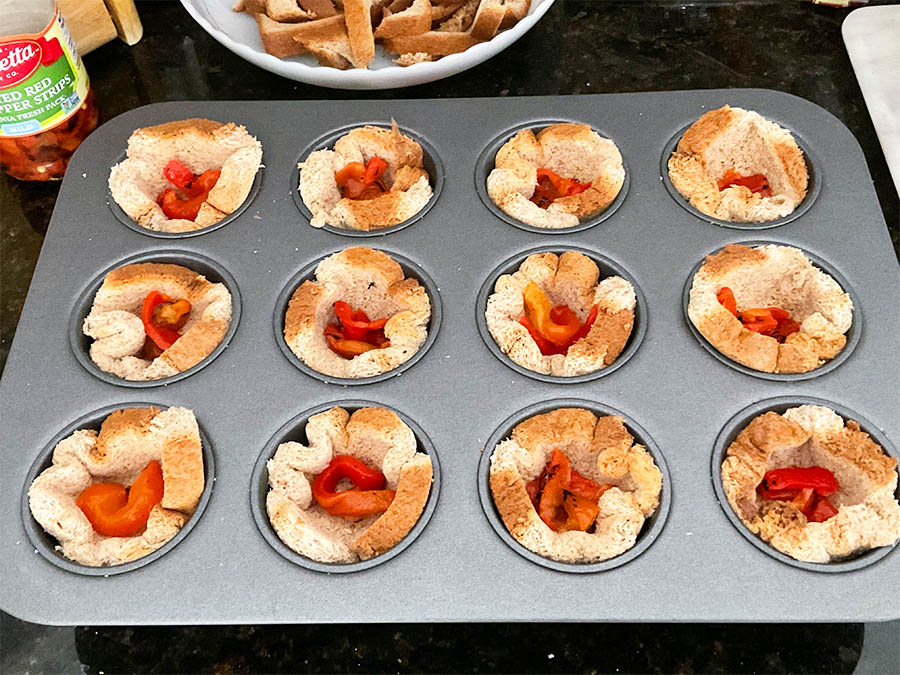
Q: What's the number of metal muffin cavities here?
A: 12